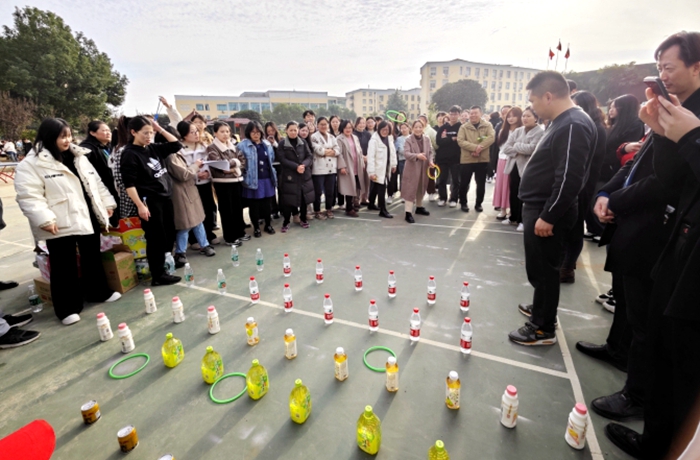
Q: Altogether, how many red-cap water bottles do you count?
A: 12